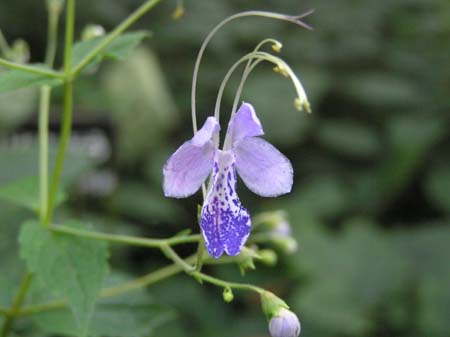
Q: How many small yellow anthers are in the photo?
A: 4